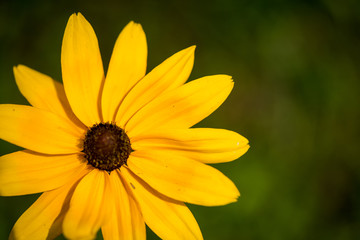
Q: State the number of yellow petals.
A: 13